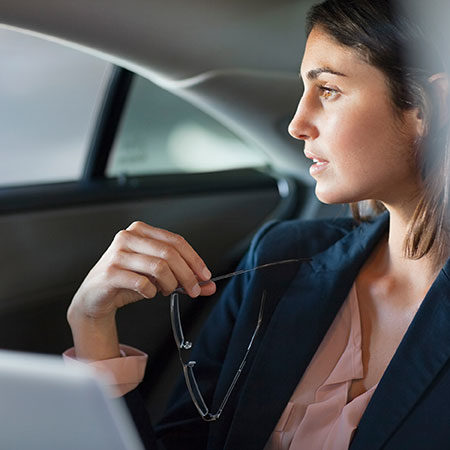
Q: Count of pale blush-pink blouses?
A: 1